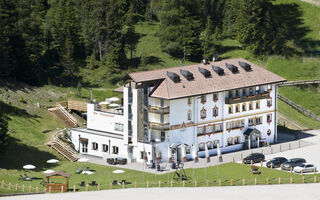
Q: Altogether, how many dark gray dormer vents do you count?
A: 6